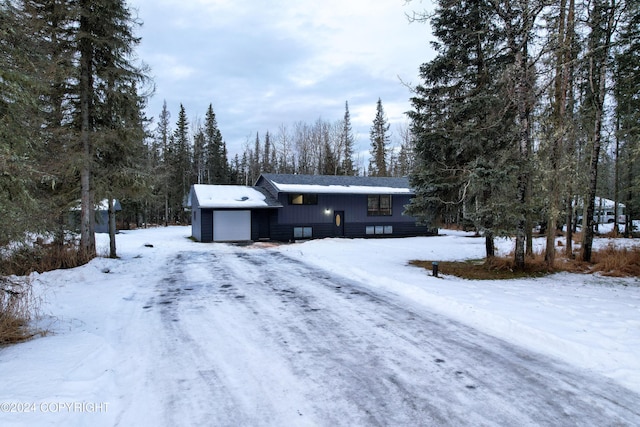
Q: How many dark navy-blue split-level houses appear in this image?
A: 1